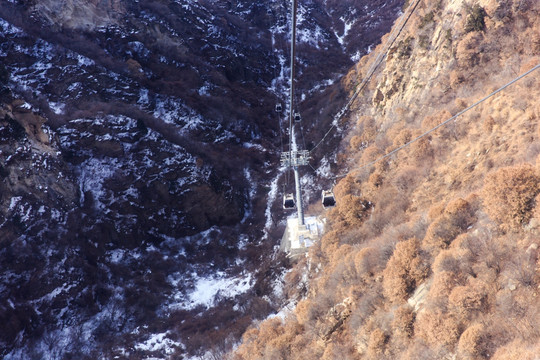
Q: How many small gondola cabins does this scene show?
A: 4